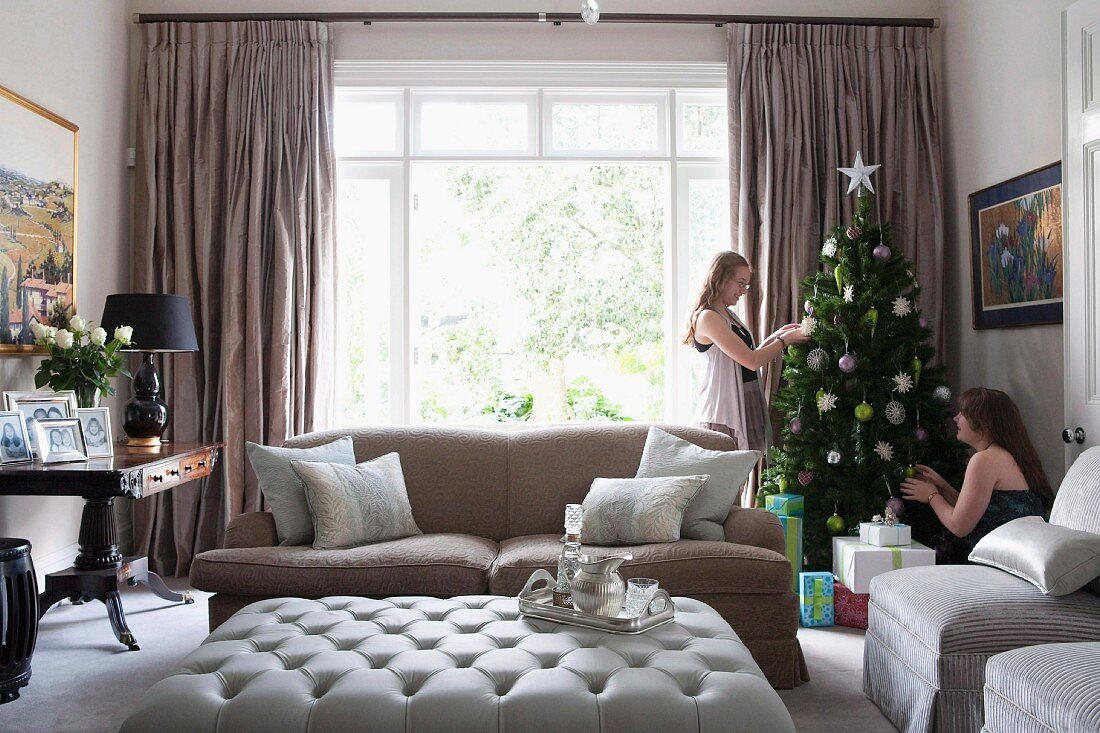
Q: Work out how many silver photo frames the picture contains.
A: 4